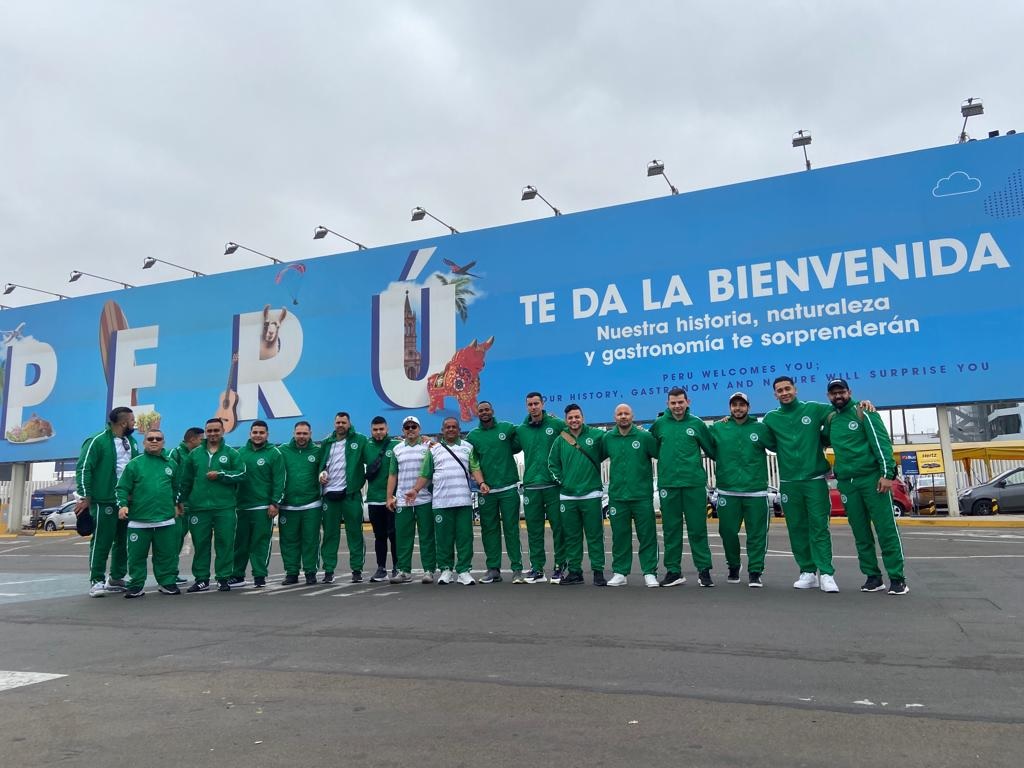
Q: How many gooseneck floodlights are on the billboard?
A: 10